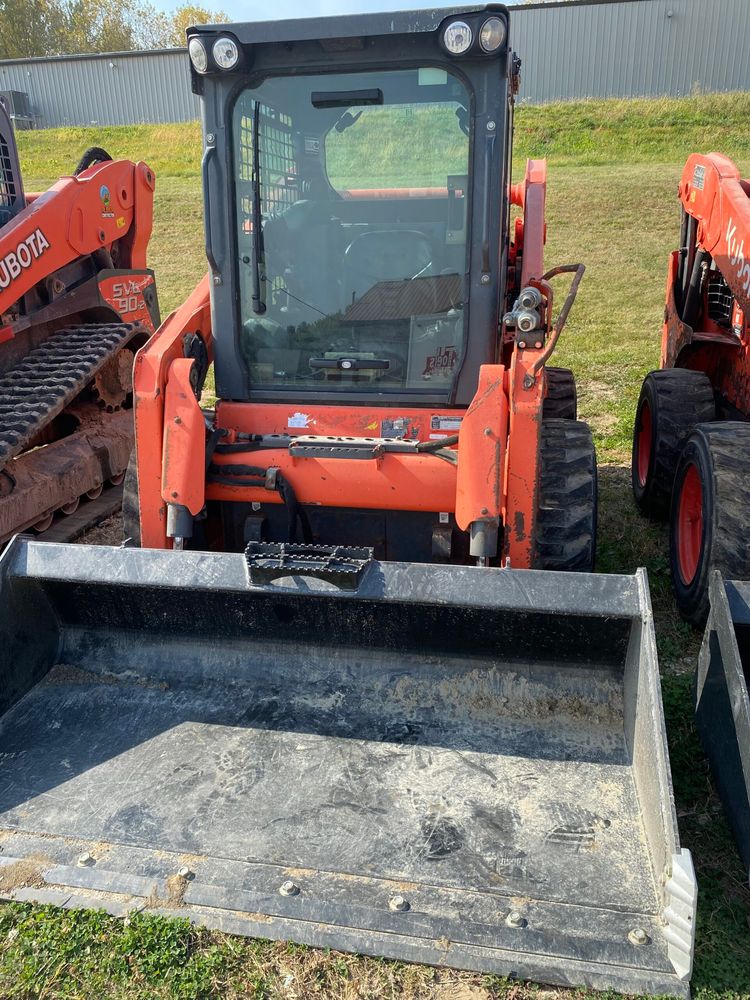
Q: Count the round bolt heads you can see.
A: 6